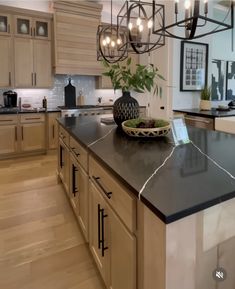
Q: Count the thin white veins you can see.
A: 3